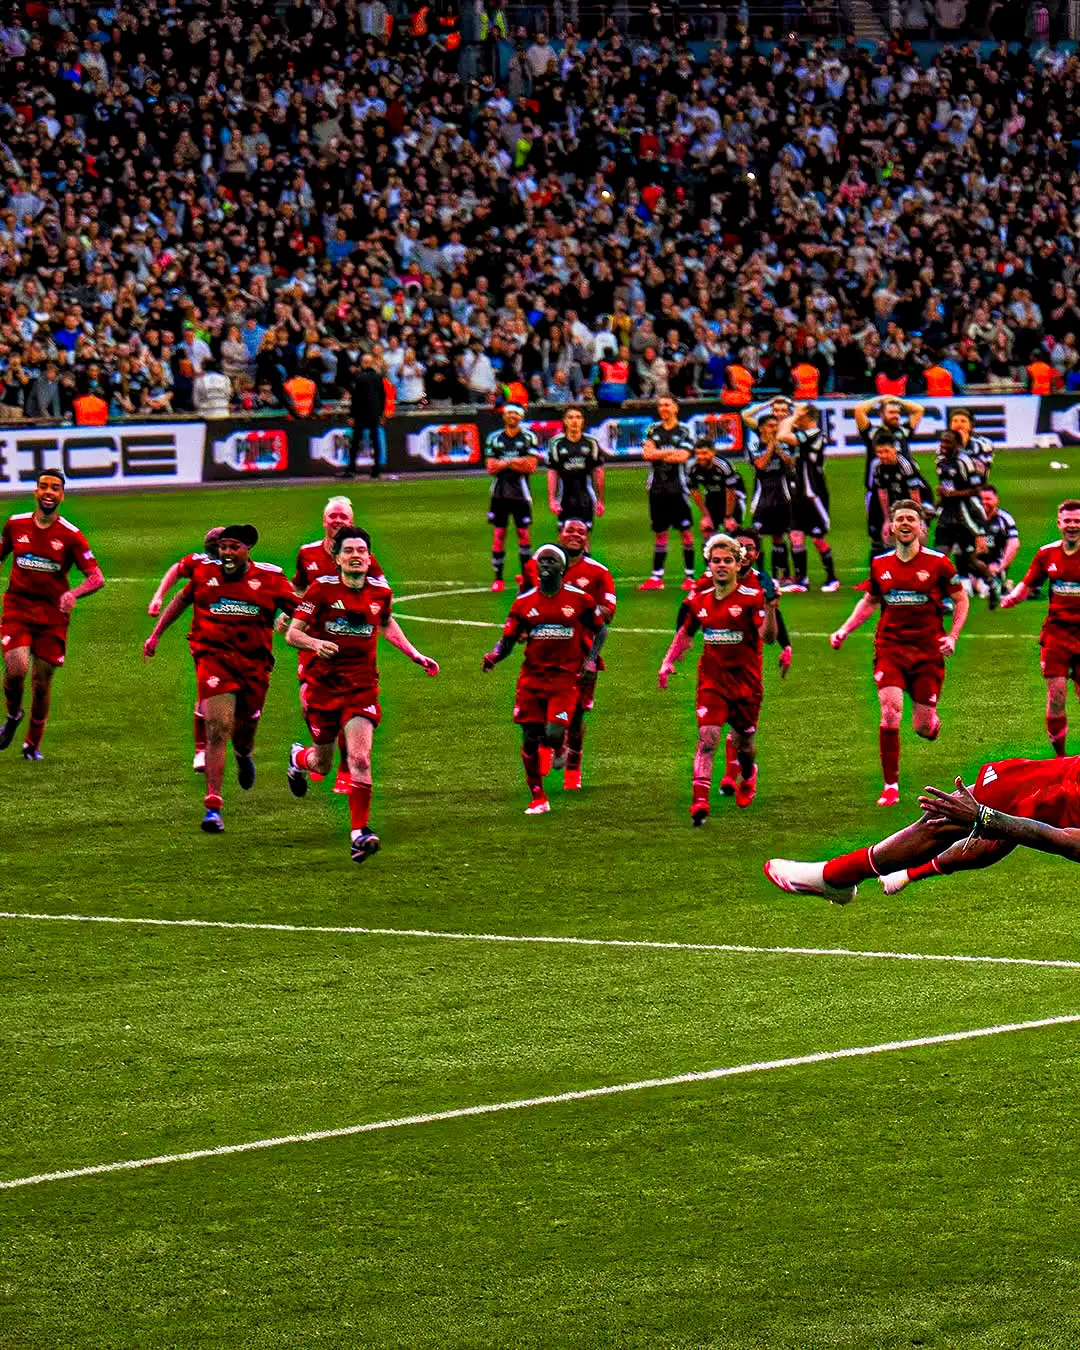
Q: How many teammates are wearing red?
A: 12